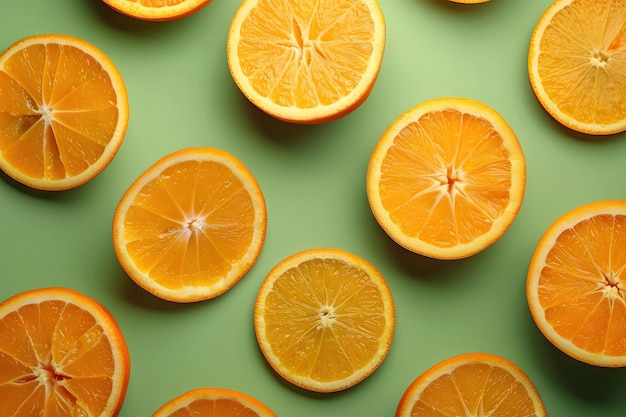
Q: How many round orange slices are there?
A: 12